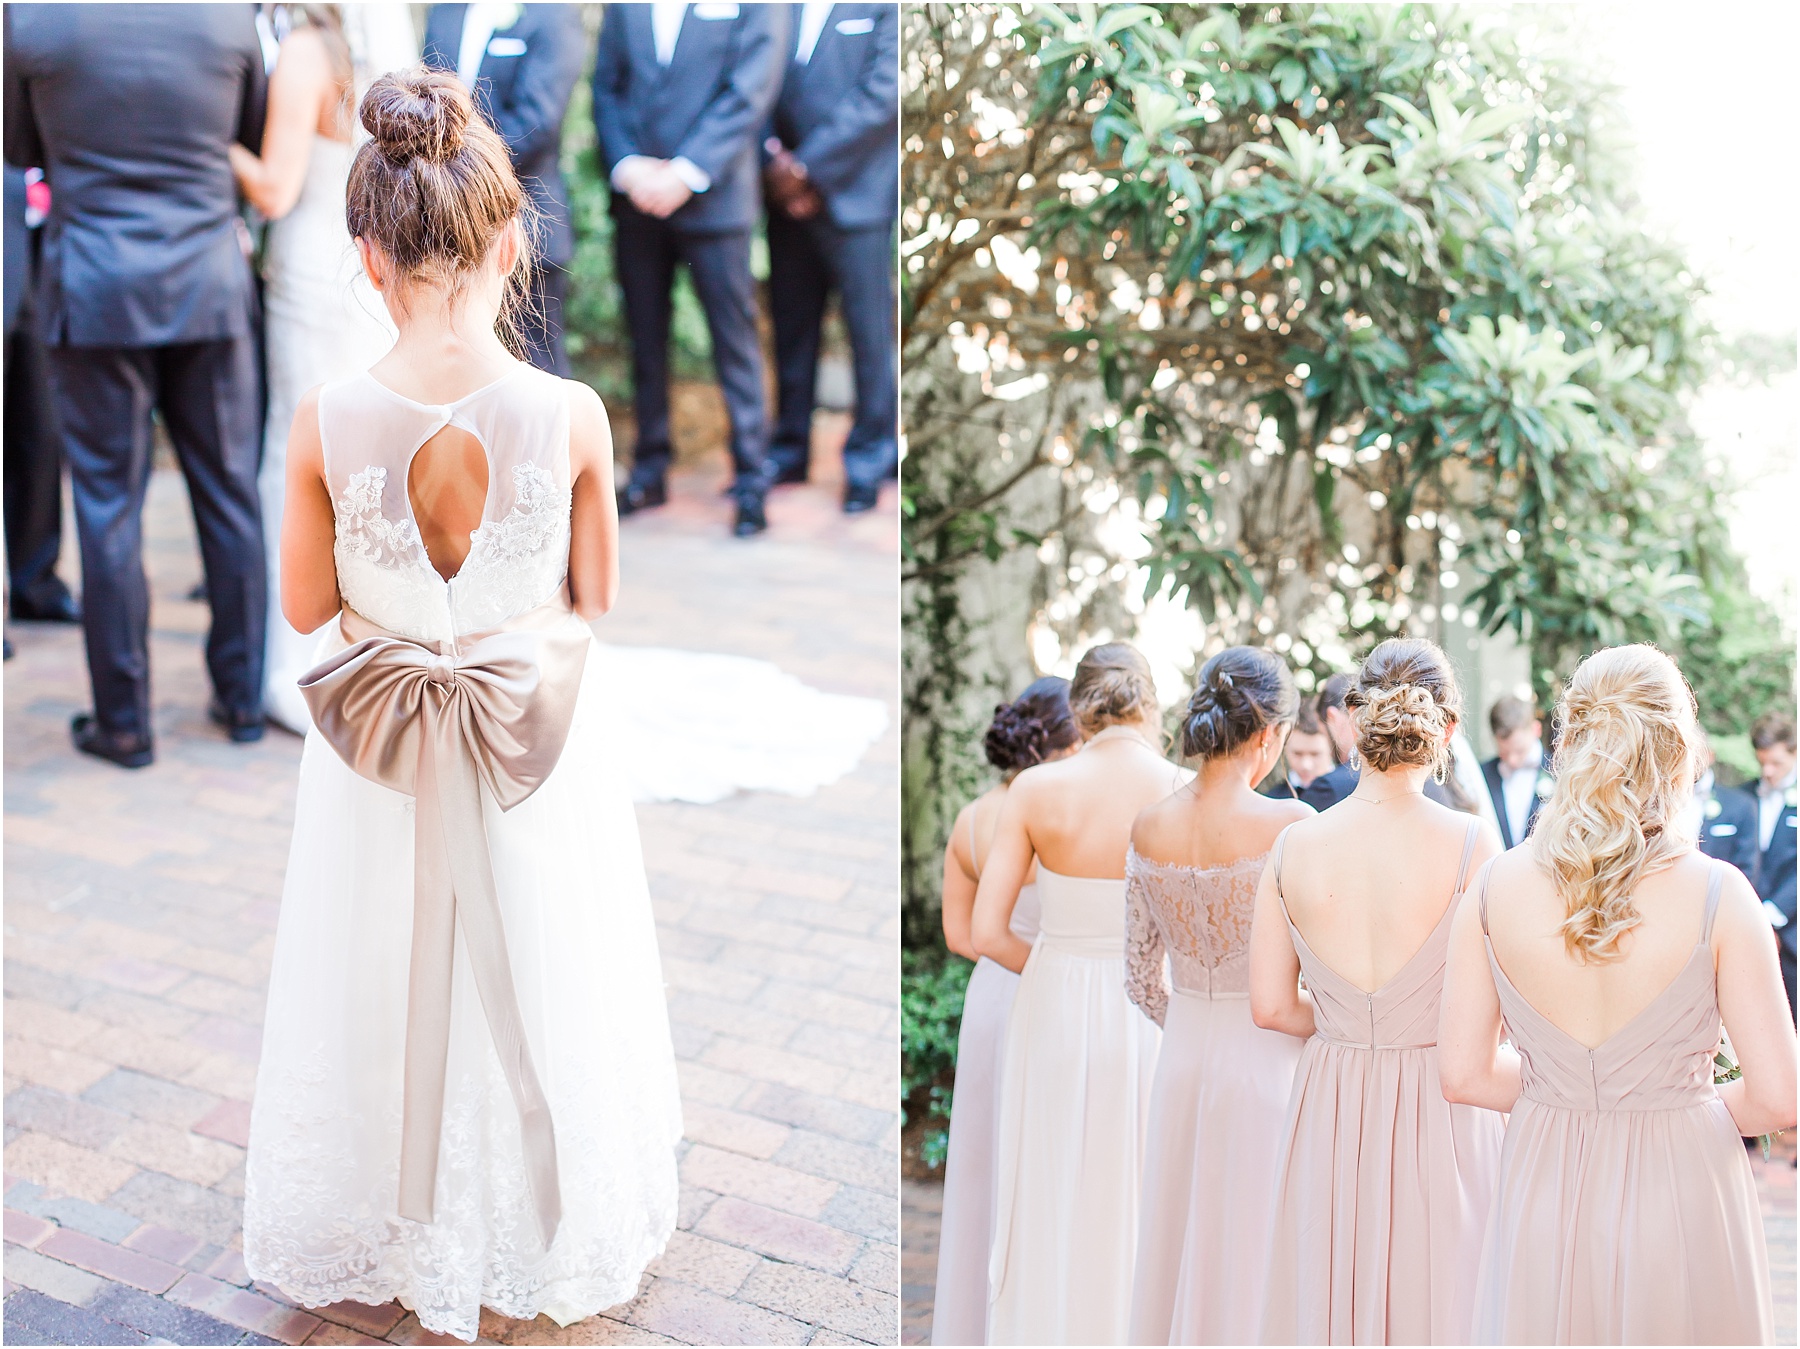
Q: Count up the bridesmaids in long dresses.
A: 5